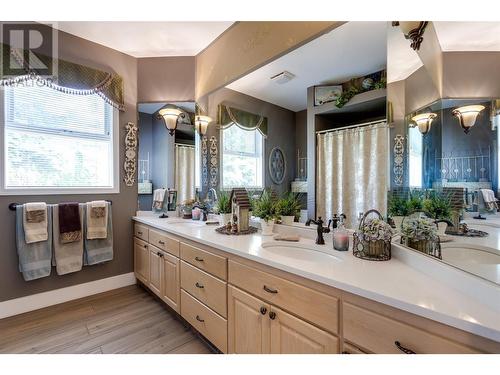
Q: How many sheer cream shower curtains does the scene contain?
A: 1